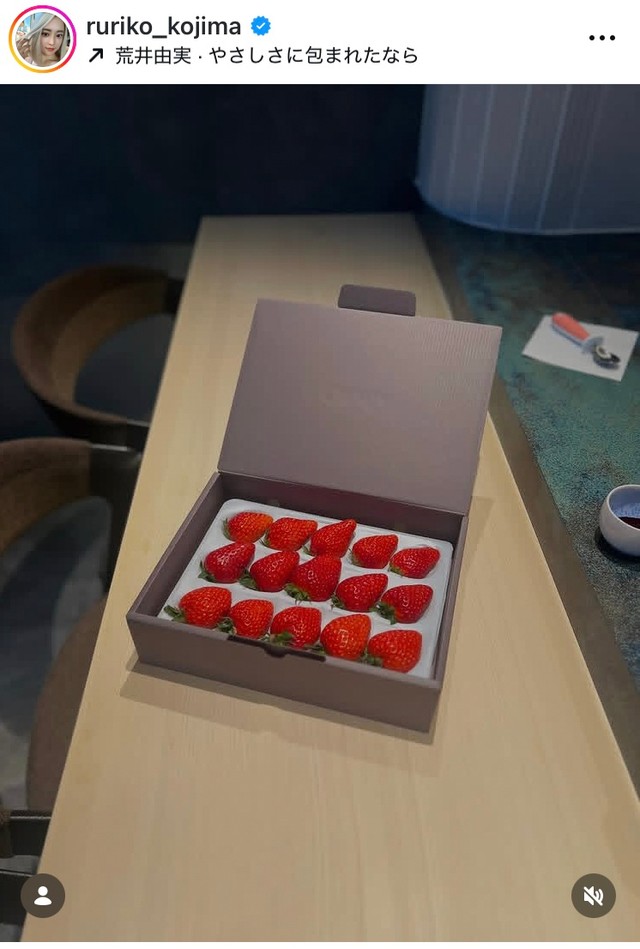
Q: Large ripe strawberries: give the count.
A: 15